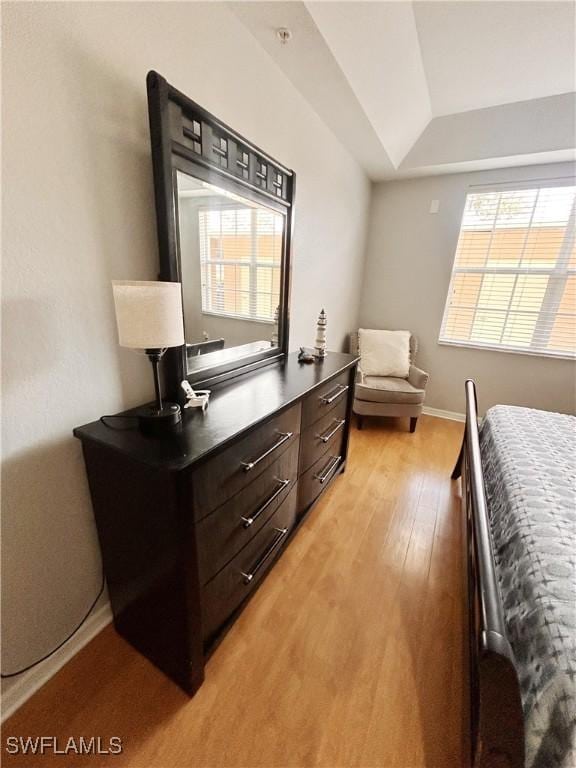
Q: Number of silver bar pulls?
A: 6